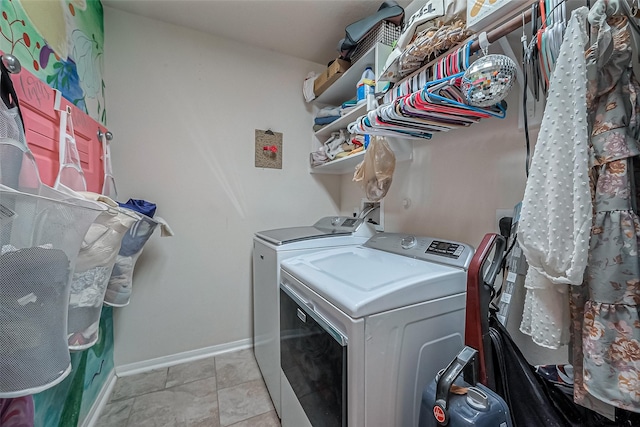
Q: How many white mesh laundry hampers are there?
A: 3